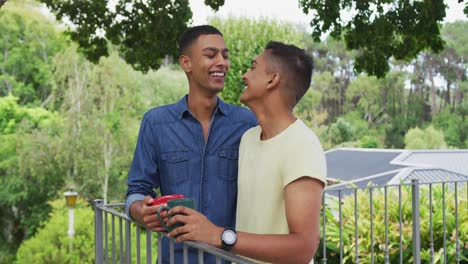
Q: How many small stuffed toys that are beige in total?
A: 0